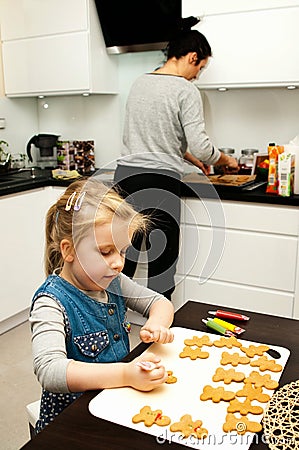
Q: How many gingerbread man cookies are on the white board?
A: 15